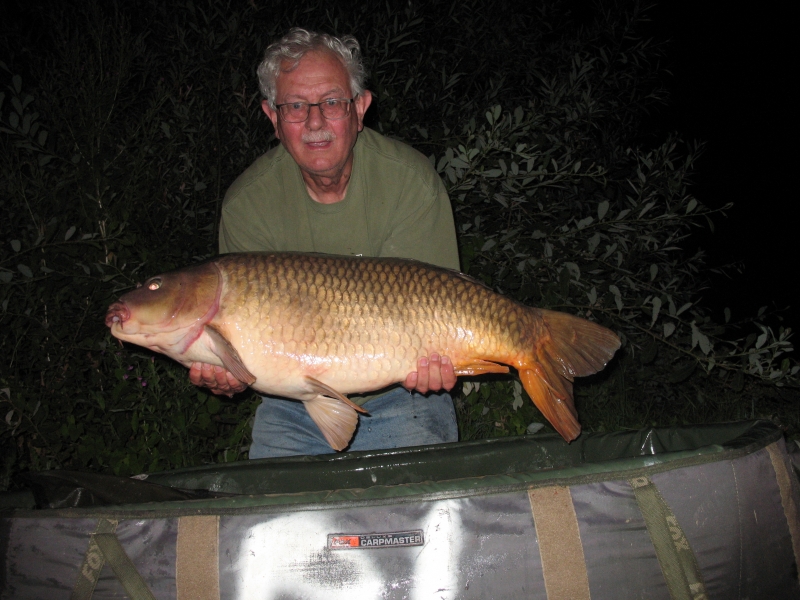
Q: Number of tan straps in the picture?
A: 3